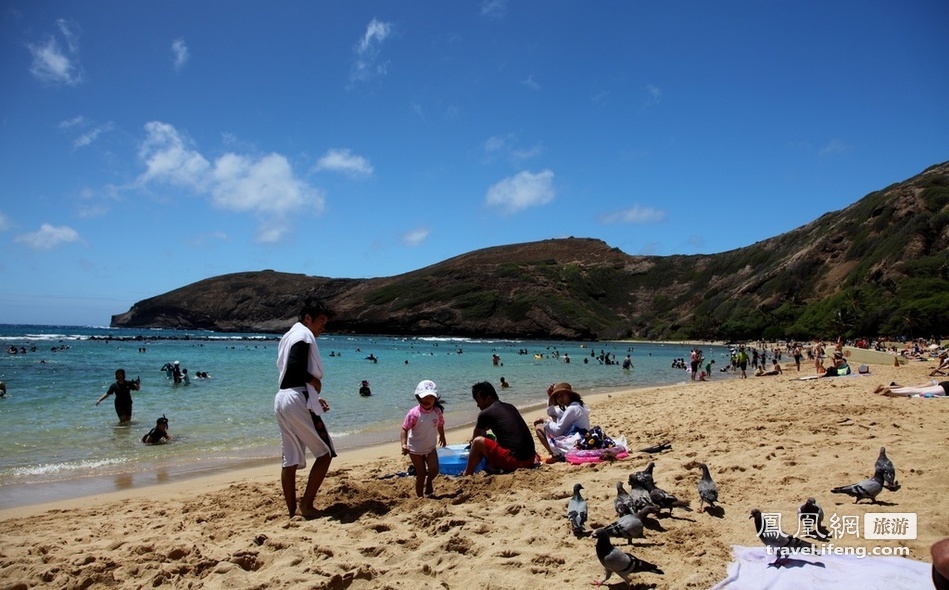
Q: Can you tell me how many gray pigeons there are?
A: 12